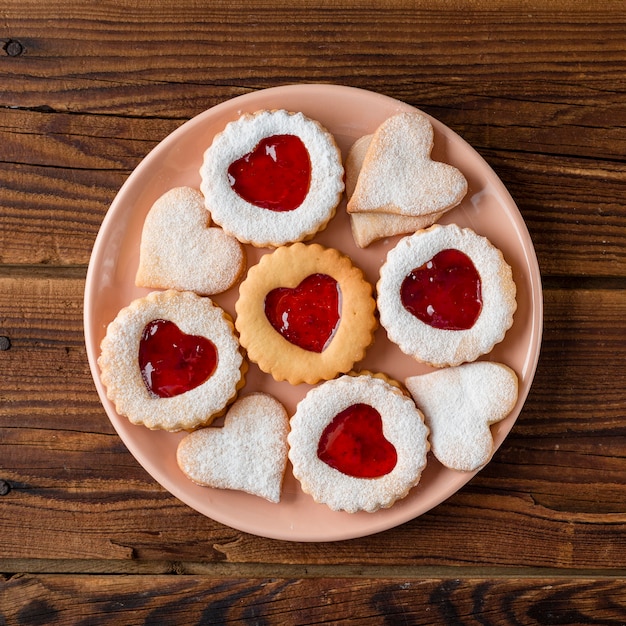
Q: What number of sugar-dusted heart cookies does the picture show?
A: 5